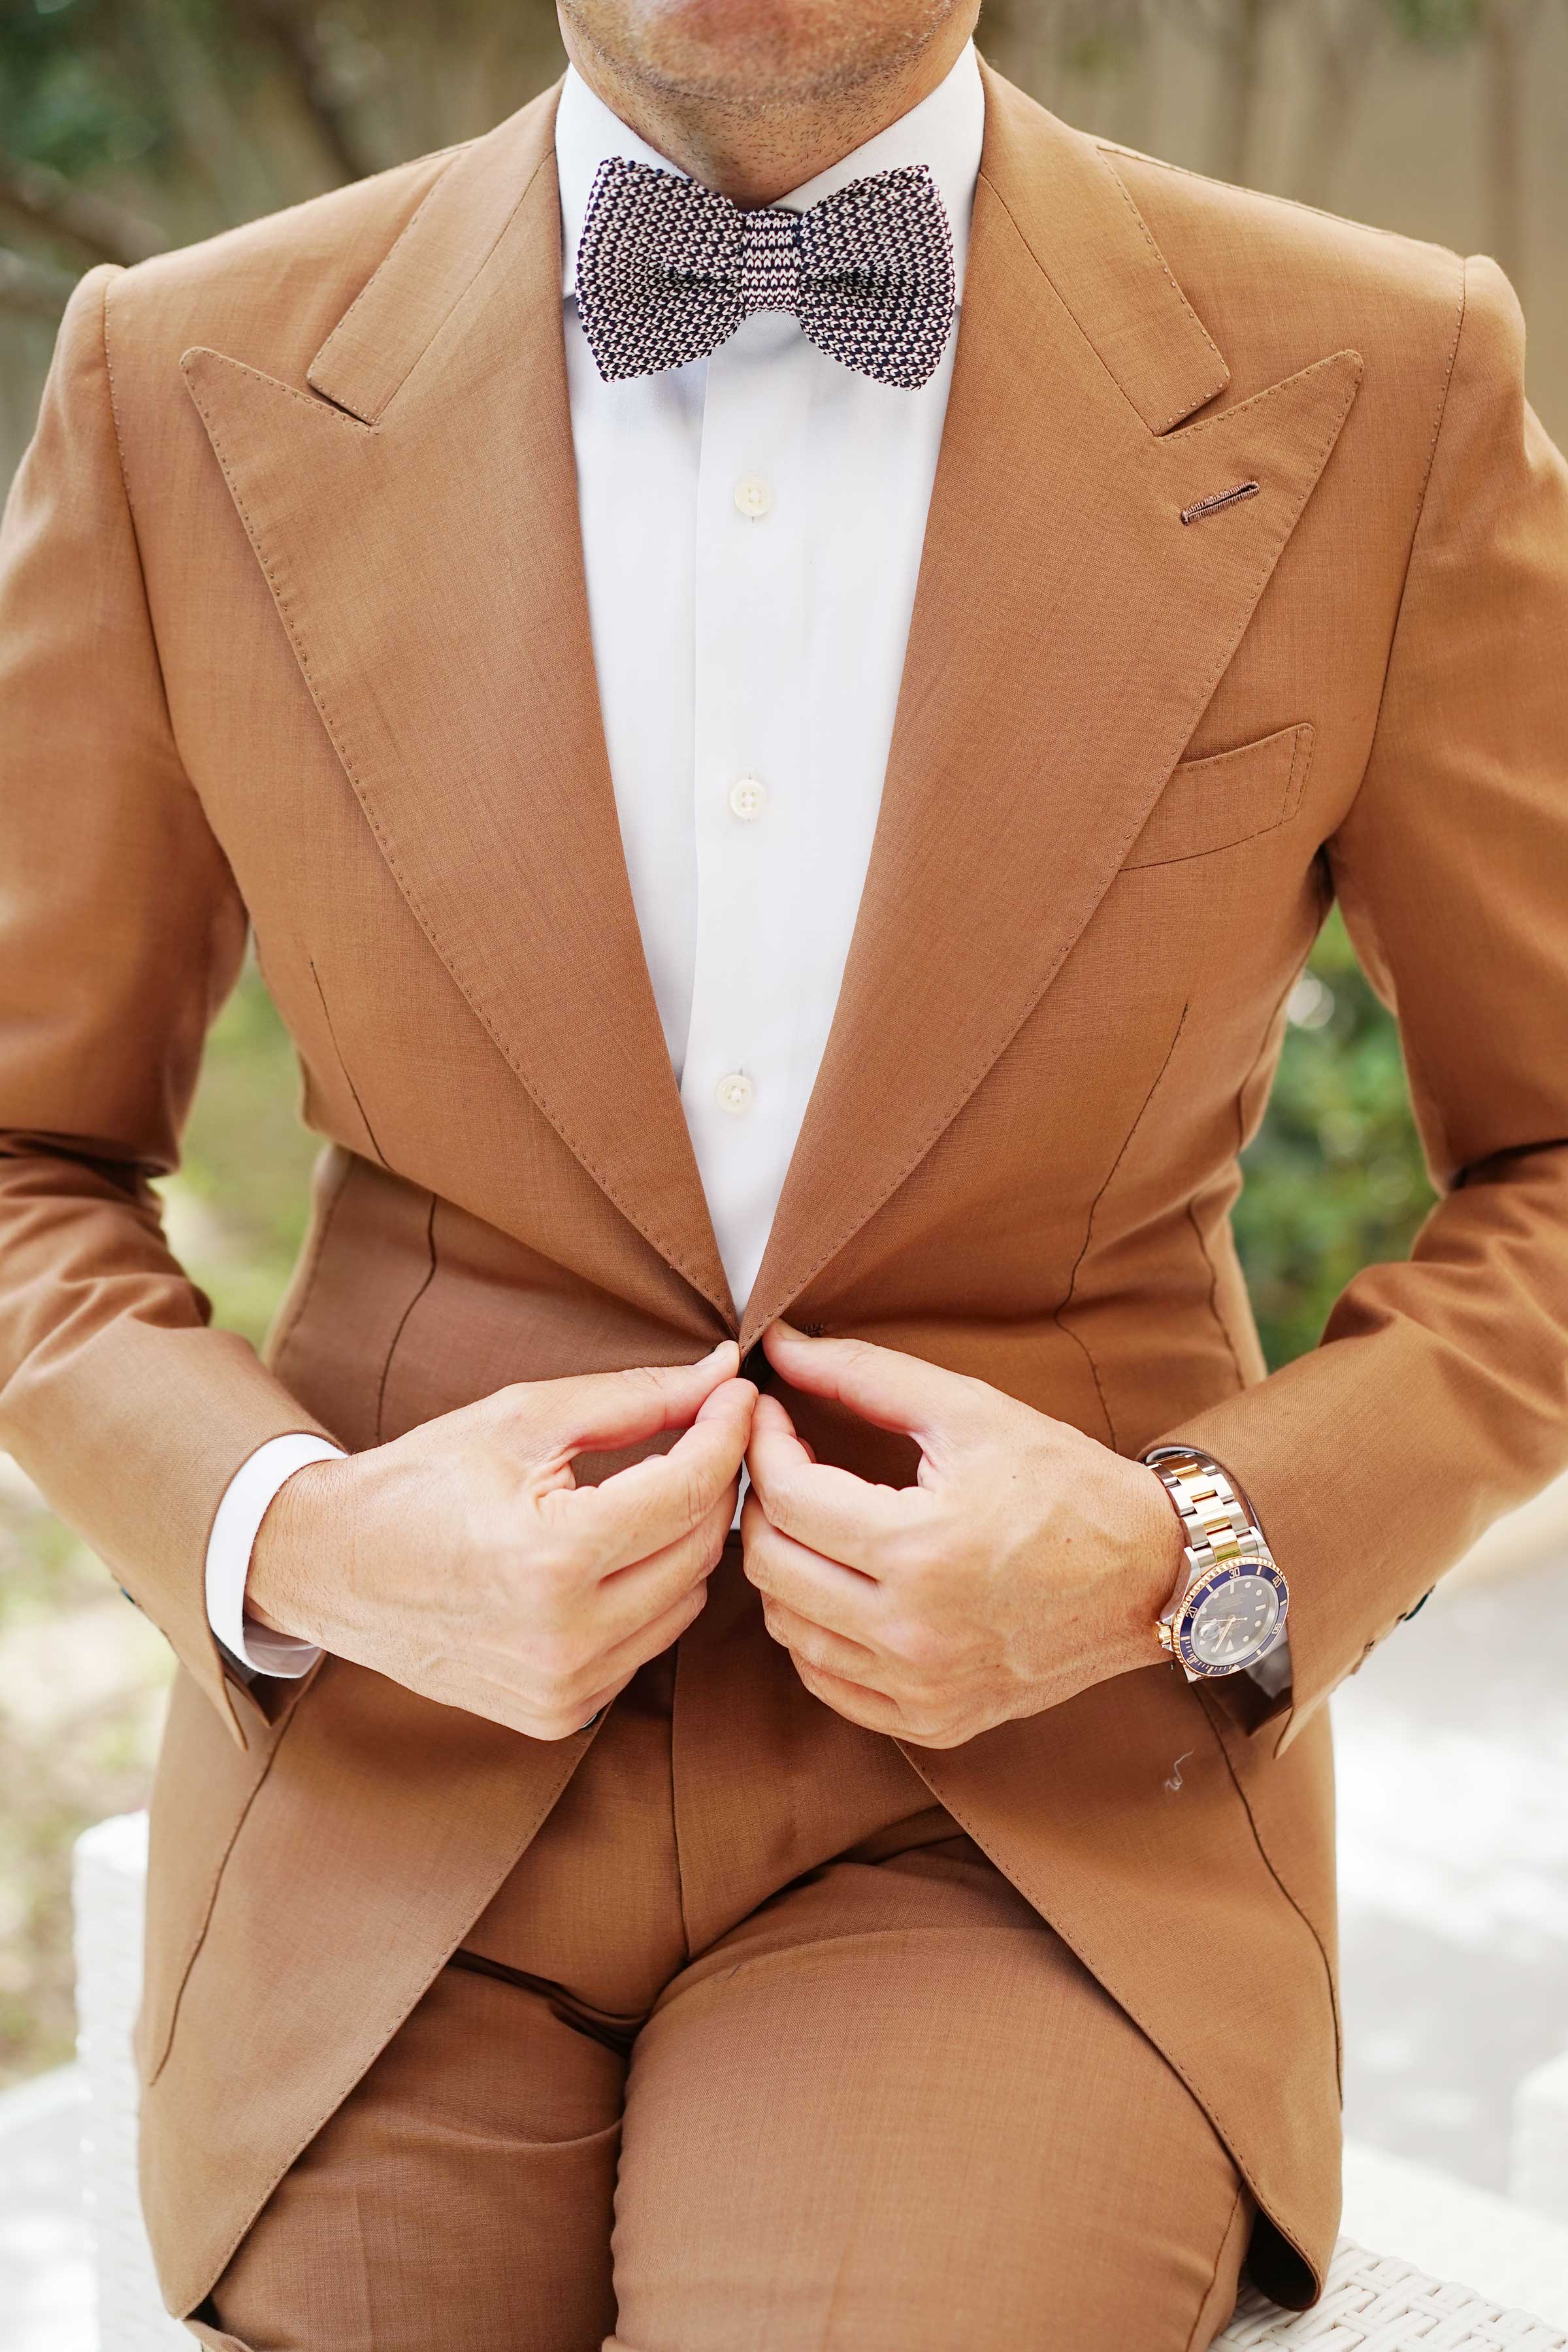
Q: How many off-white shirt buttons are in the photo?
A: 3